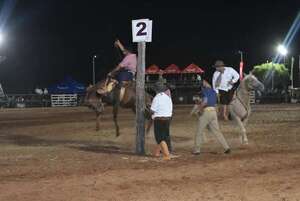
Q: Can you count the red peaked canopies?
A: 3